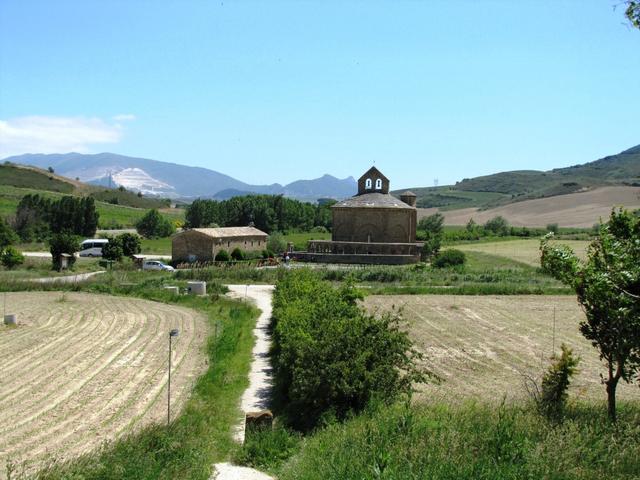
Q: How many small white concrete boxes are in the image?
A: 3